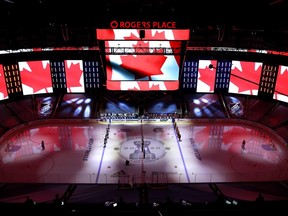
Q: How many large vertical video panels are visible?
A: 6